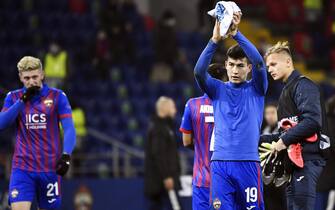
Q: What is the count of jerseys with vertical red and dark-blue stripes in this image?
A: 2